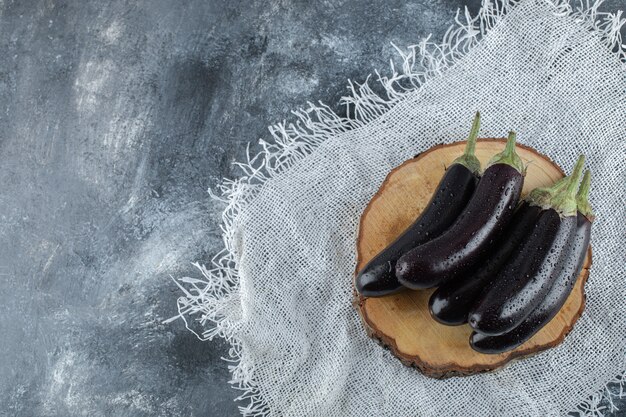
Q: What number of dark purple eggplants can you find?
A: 5